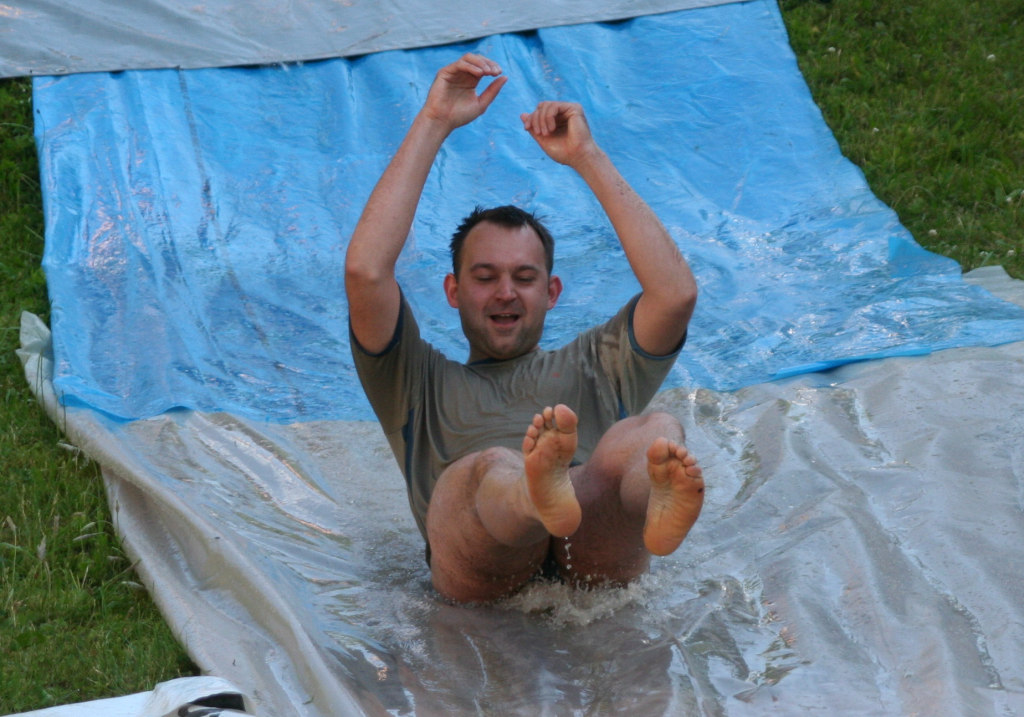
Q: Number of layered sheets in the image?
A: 3